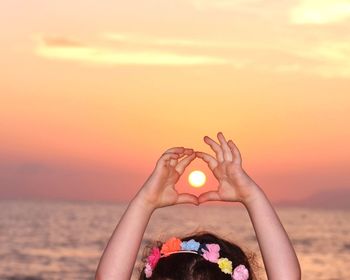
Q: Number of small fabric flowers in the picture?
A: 7